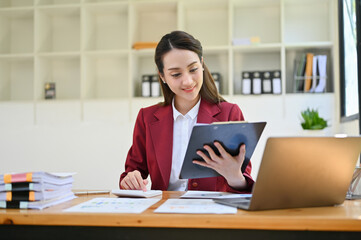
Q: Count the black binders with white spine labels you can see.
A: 7